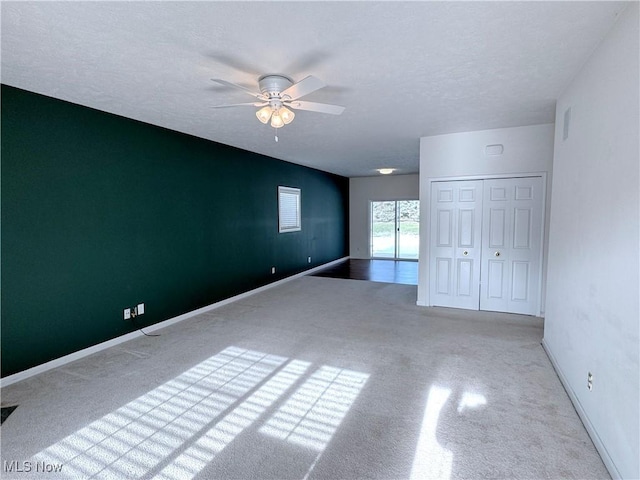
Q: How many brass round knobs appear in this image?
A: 2